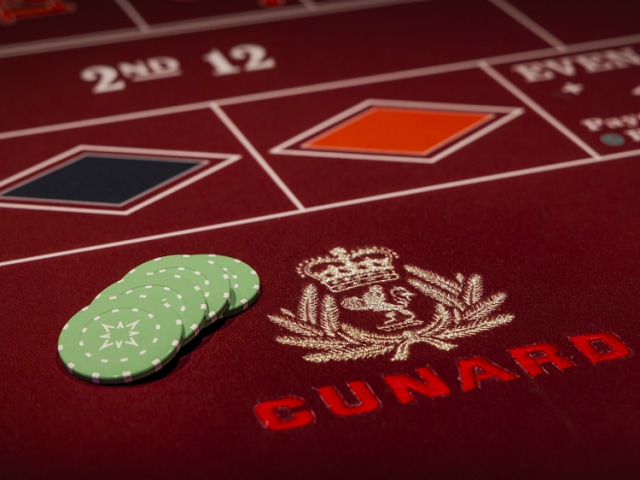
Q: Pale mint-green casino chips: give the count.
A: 4